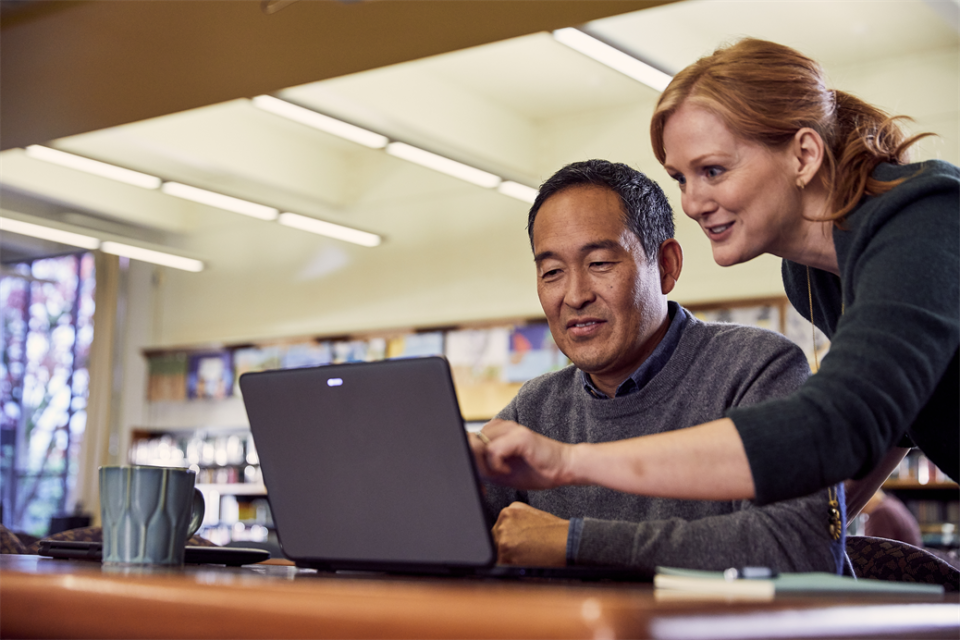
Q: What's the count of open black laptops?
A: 1